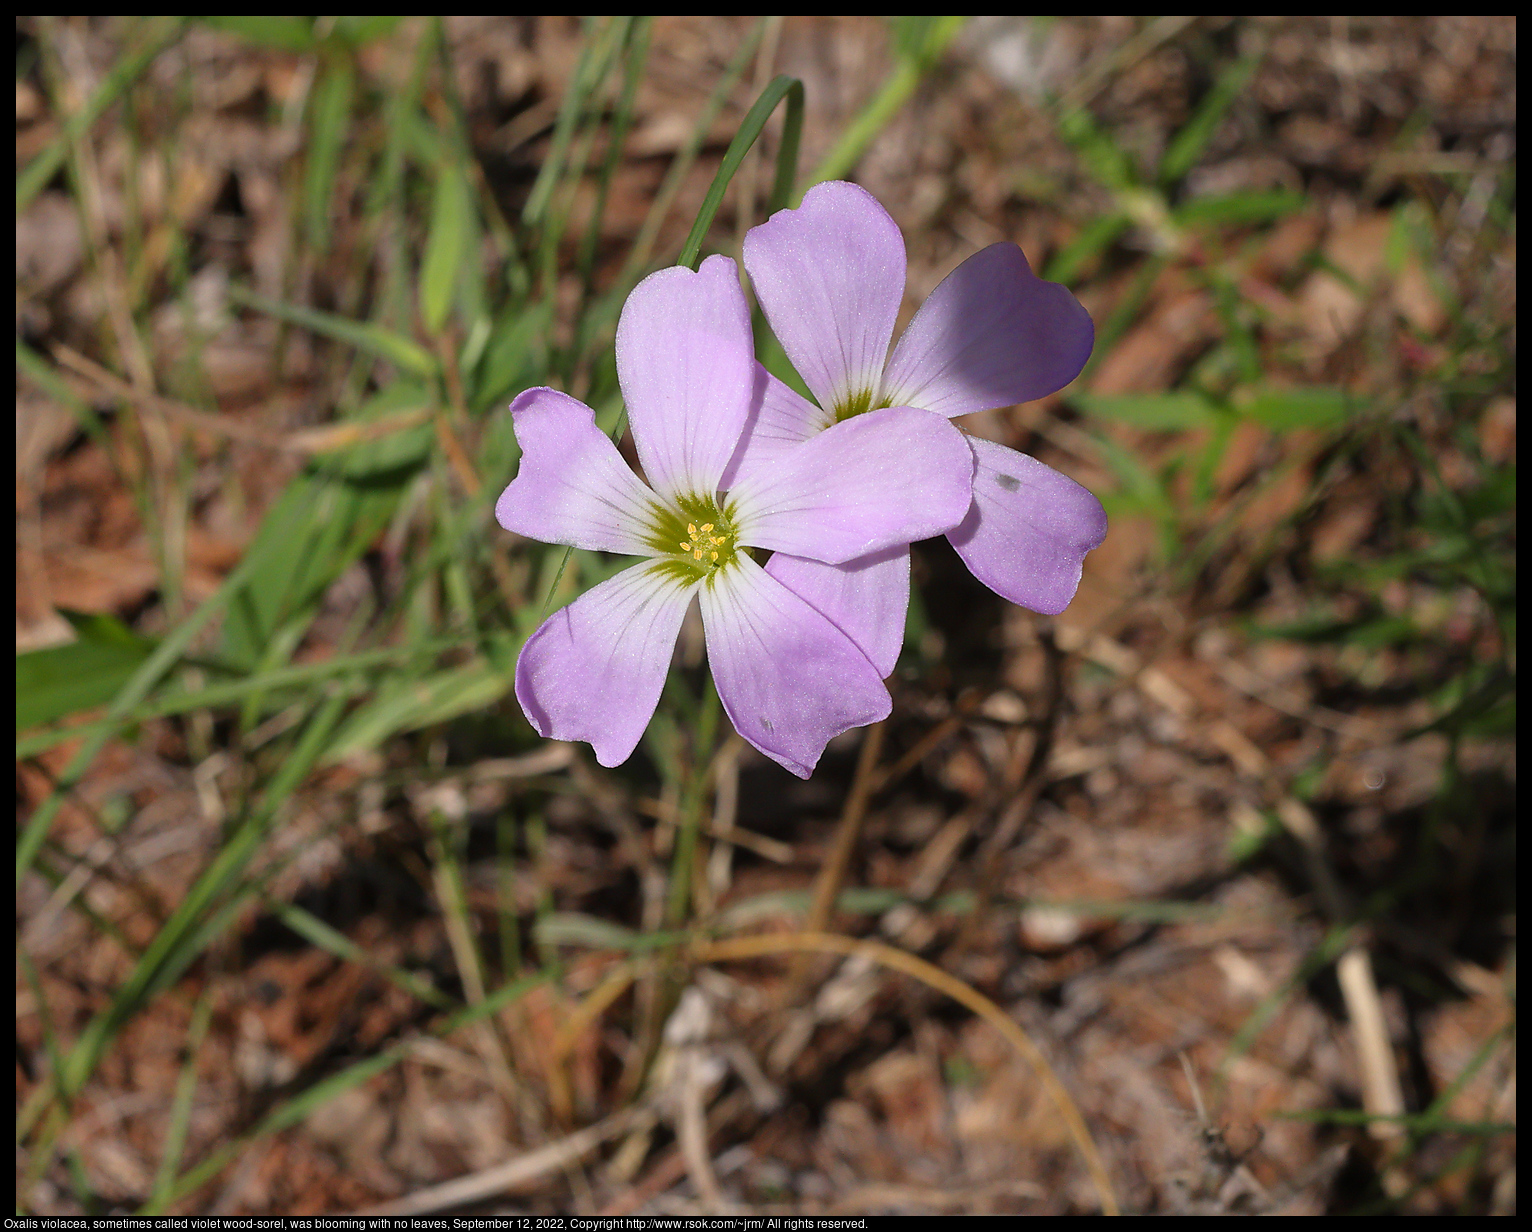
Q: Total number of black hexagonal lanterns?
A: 0